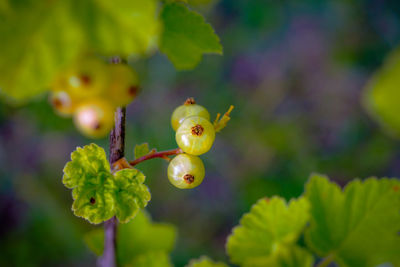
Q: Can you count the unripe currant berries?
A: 7